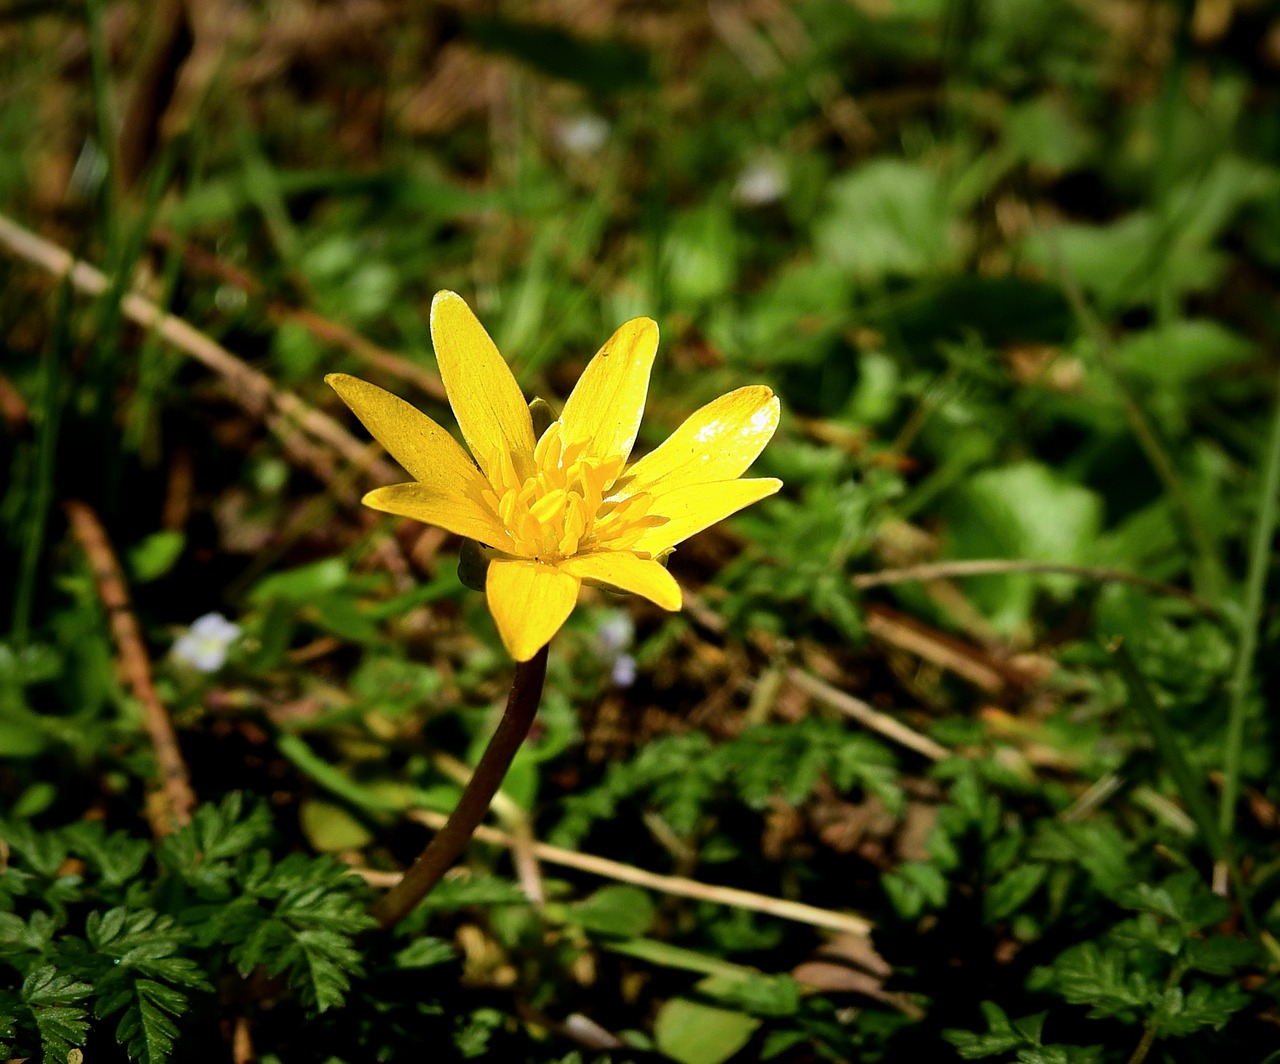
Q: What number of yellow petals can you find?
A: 8